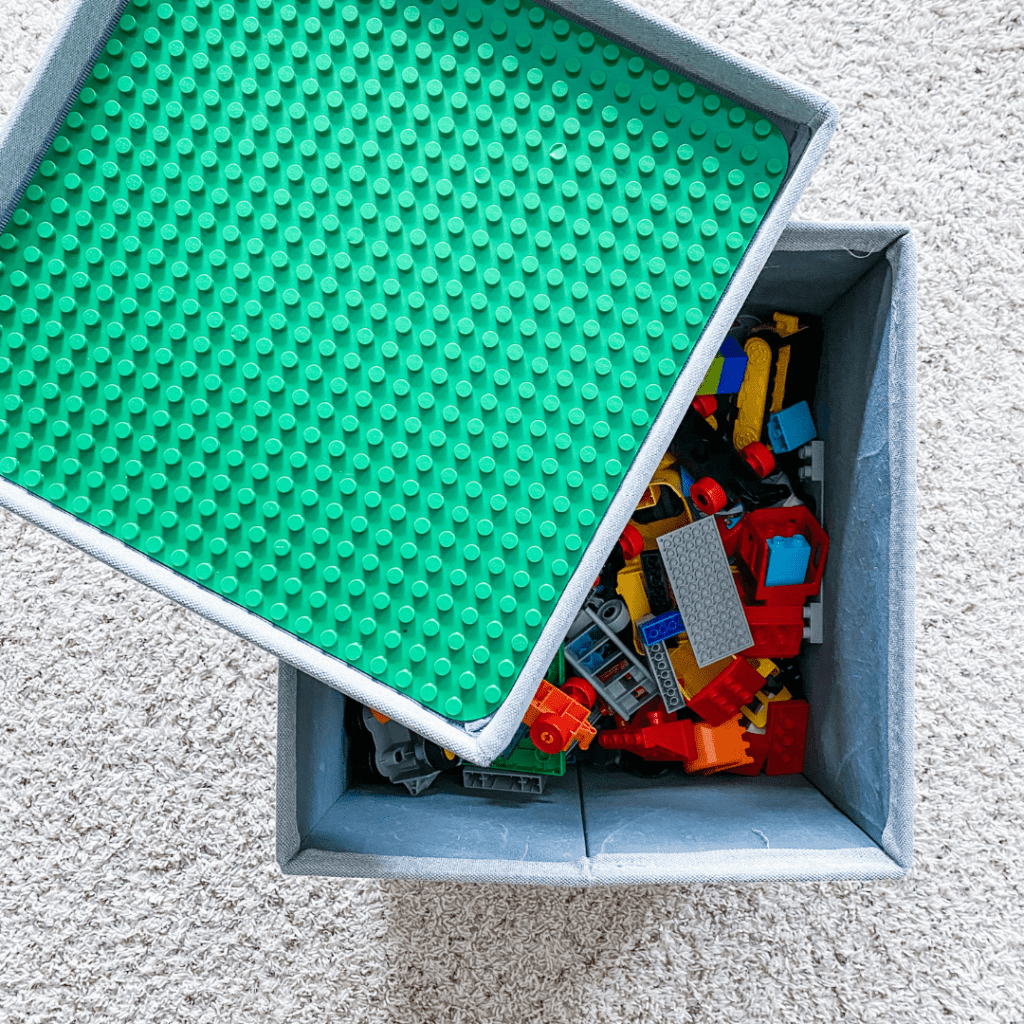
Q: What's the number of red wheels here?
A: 6